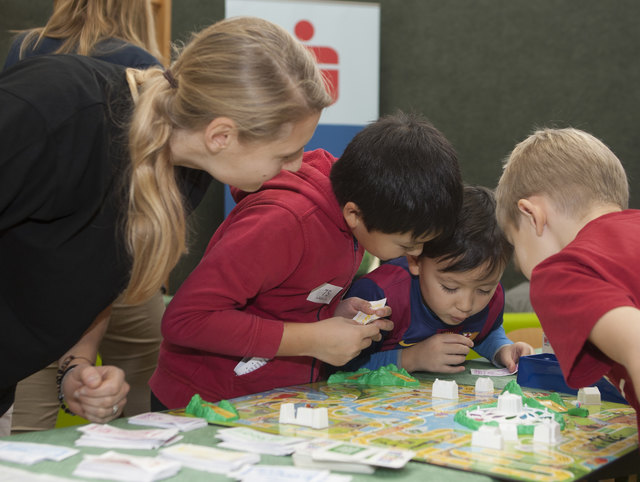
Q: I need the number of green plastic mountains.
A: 3